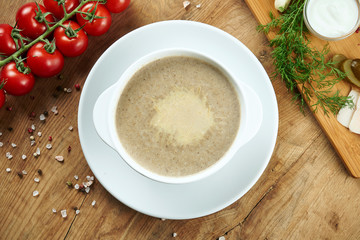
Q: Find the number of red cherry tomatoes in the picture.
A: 9